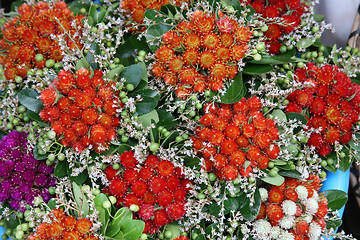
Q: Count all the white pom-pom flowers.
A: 11